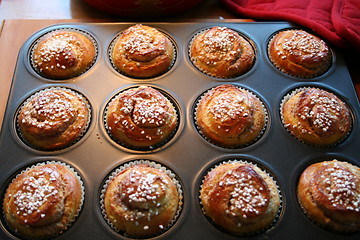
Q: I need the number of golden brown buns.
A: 12